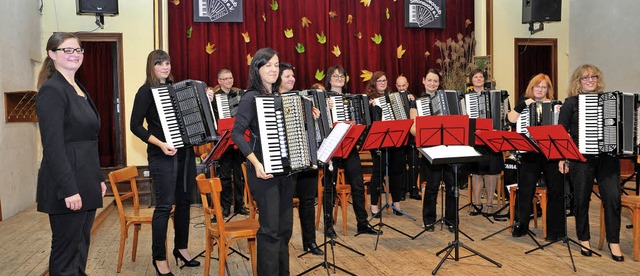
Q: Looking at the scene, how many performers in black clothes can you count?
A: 12